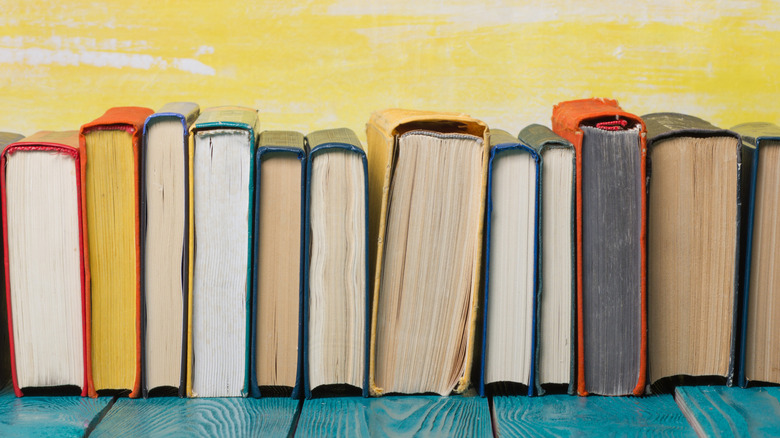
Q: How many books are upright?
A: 13